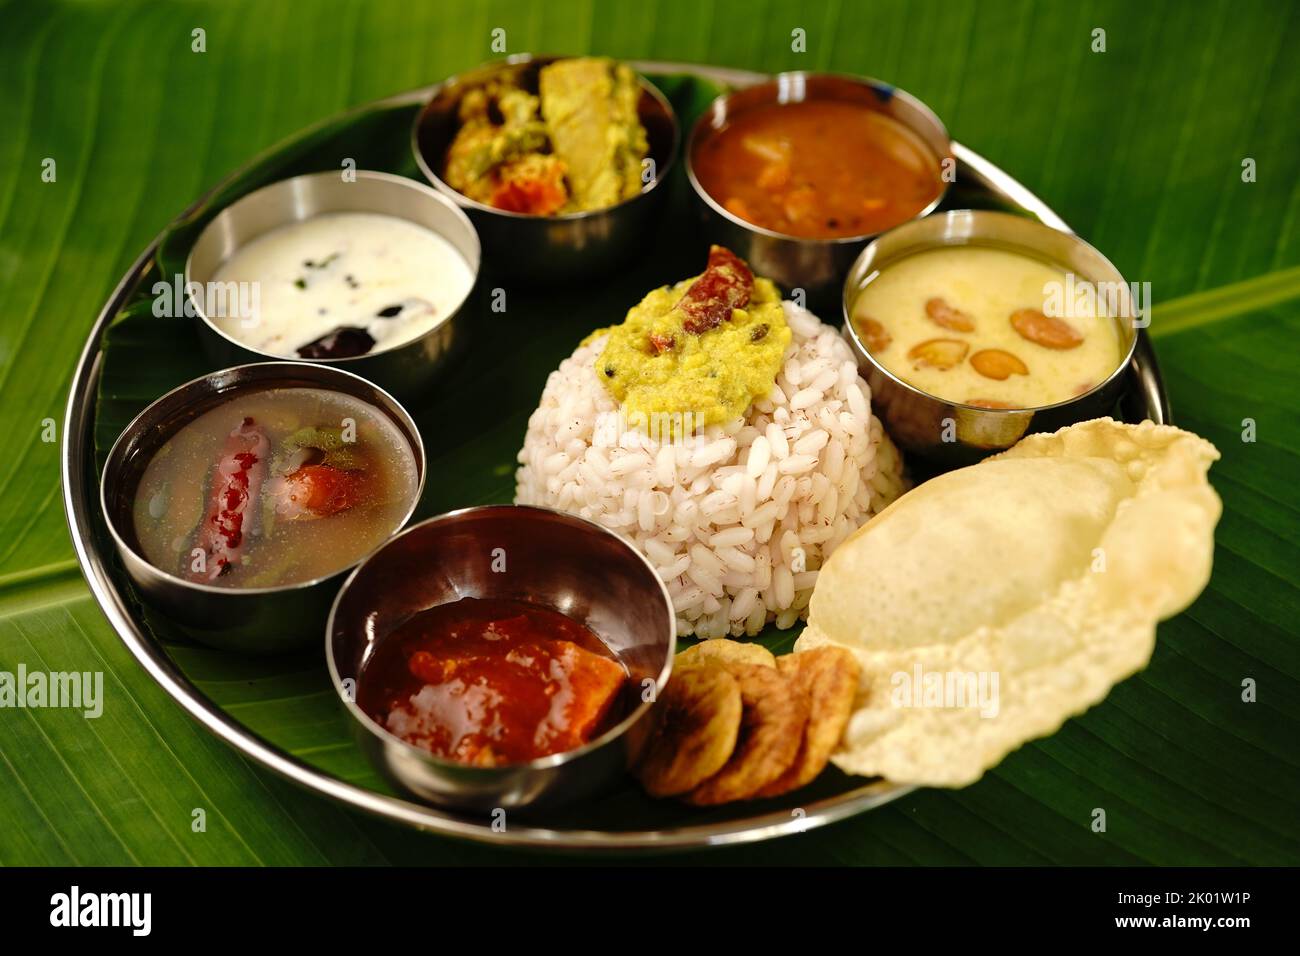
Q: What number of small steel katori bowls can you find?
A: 6